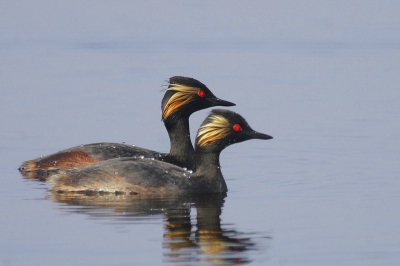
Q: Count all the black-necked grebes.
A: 2